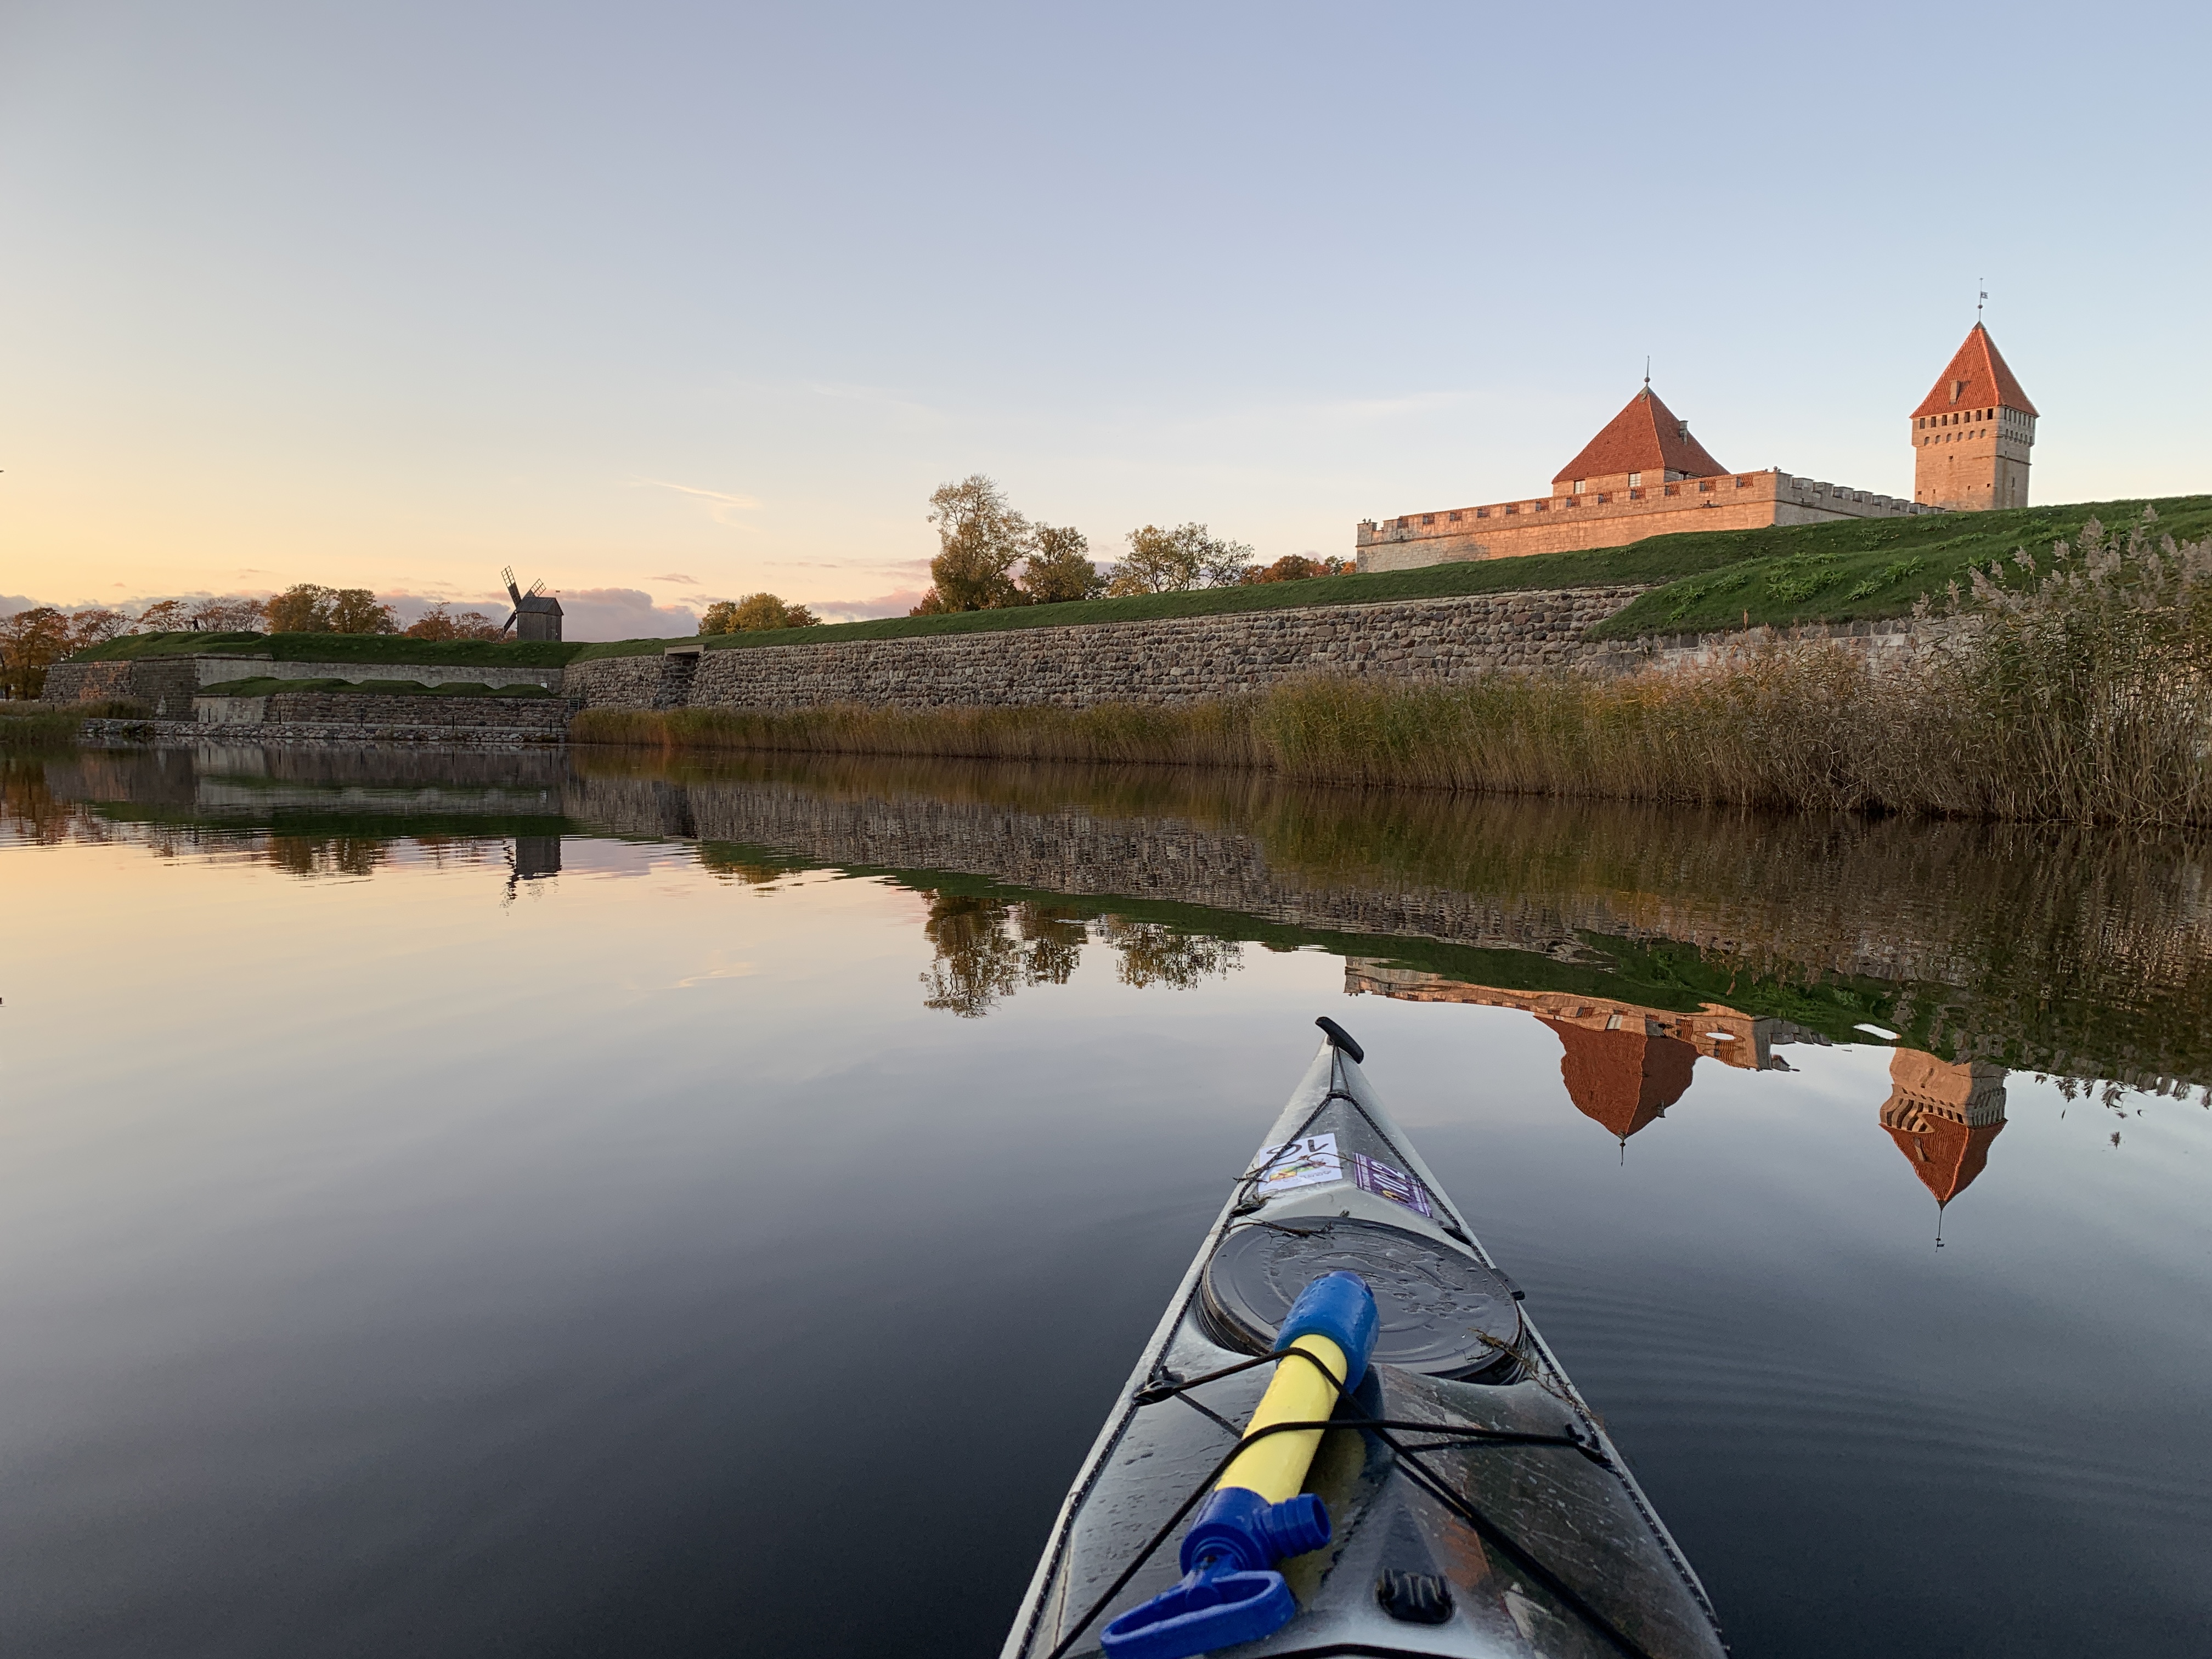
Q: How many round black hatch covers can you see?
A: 1